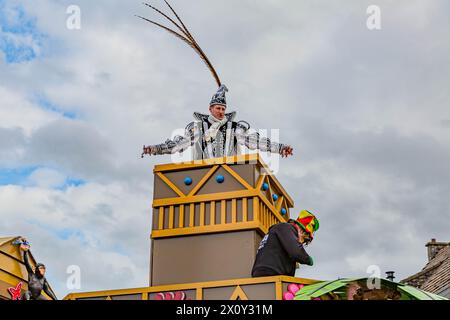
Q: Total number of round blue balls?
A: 5